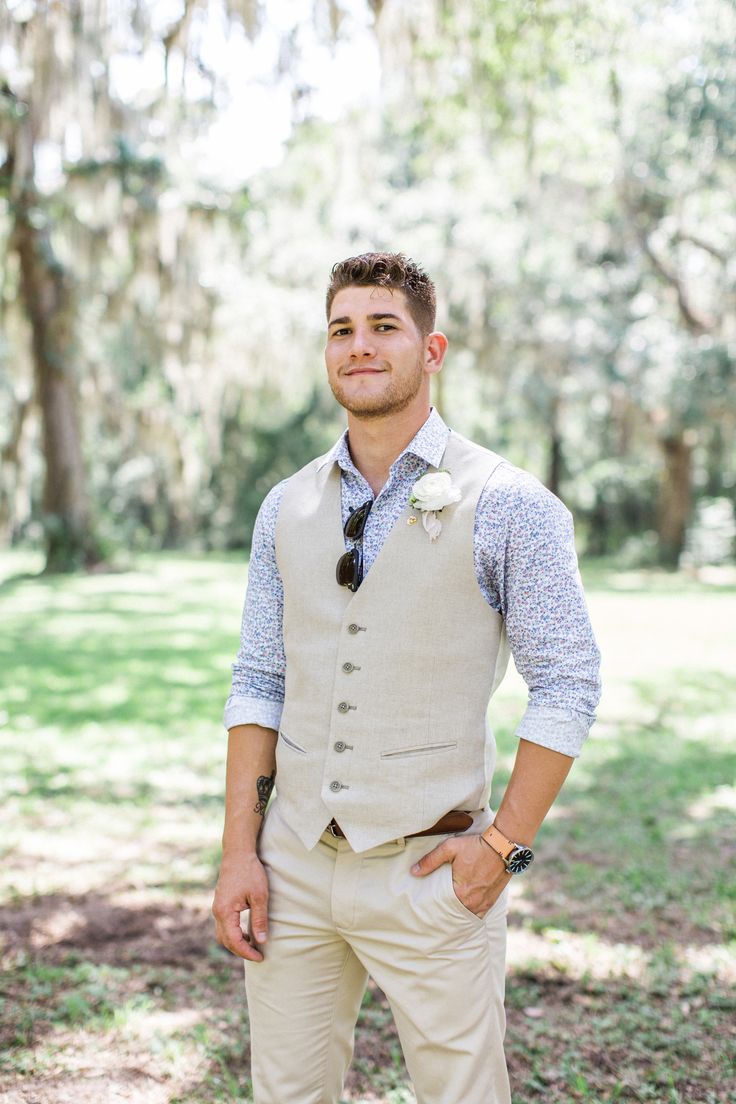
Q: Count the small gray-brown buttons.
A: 5